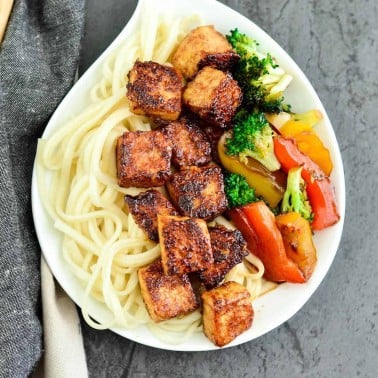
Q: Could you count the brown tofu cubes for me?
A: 11